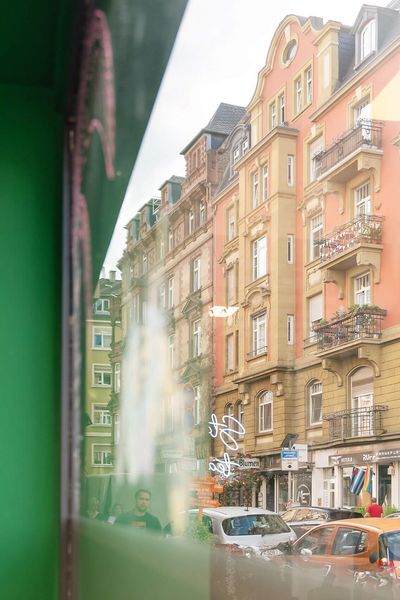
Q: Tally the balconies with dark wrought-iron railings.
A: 4